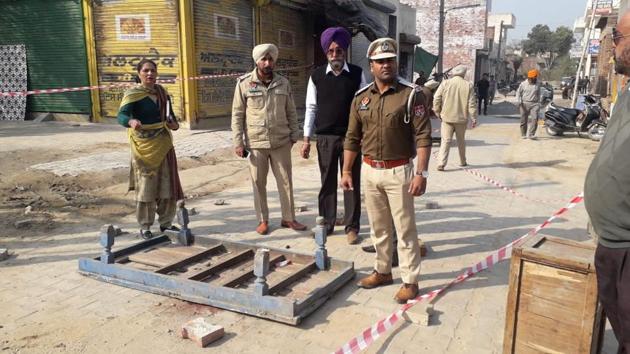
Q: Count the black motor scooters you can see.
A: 1